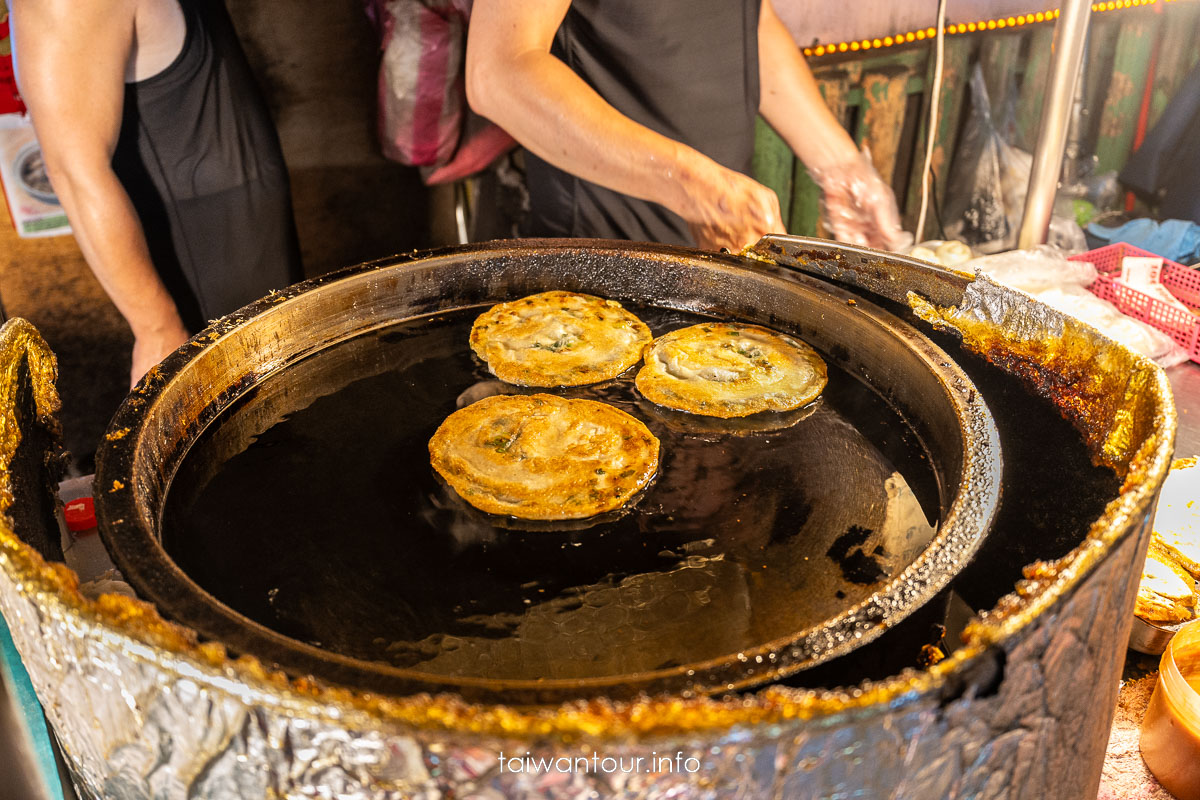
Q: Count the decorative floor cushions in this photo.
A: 0